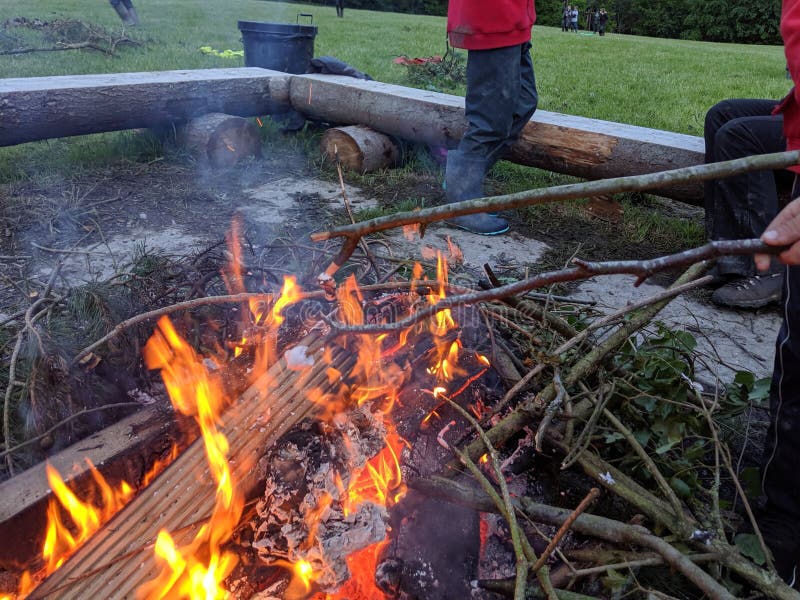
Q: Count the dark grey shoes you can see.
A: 1